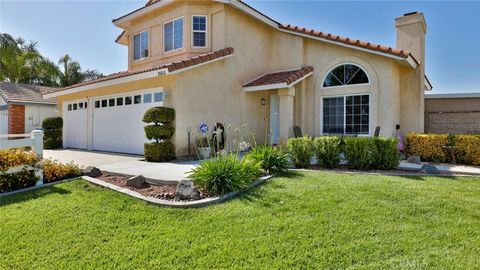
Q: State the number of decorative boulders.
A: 5